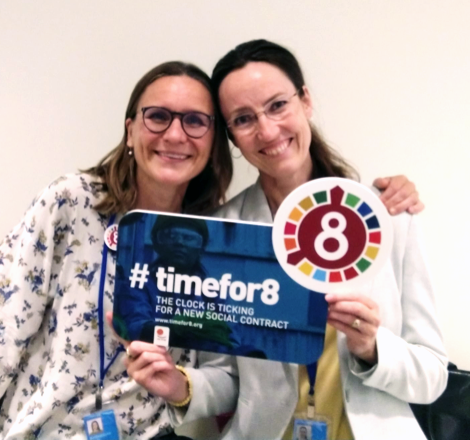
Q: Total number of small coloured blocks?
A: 15